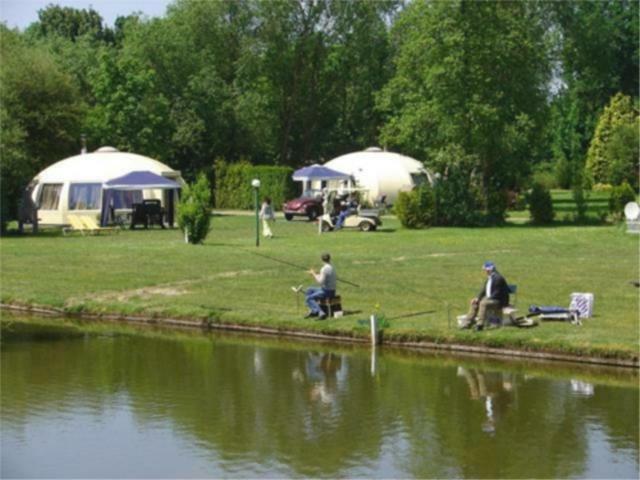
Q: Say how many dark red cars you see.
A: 1